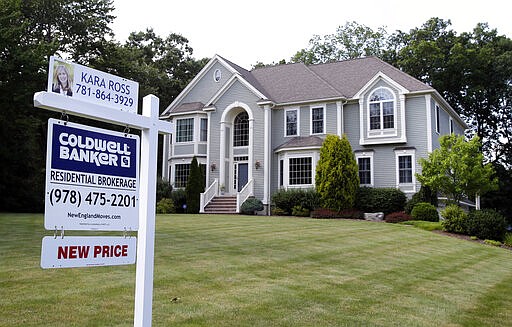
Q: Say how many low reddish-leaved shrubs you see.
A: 3